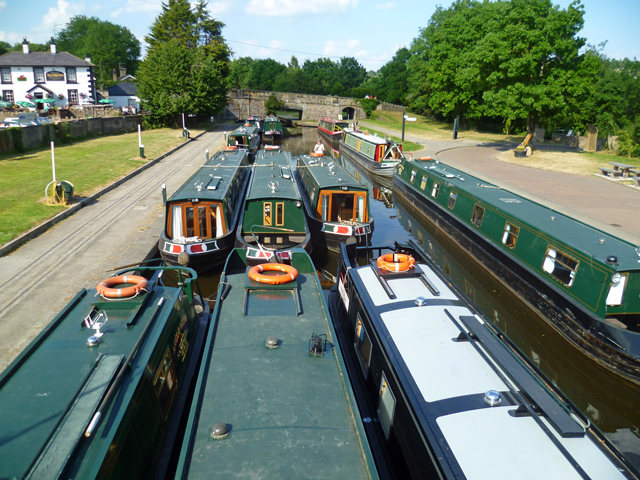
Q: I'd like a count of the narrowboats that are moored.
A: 12